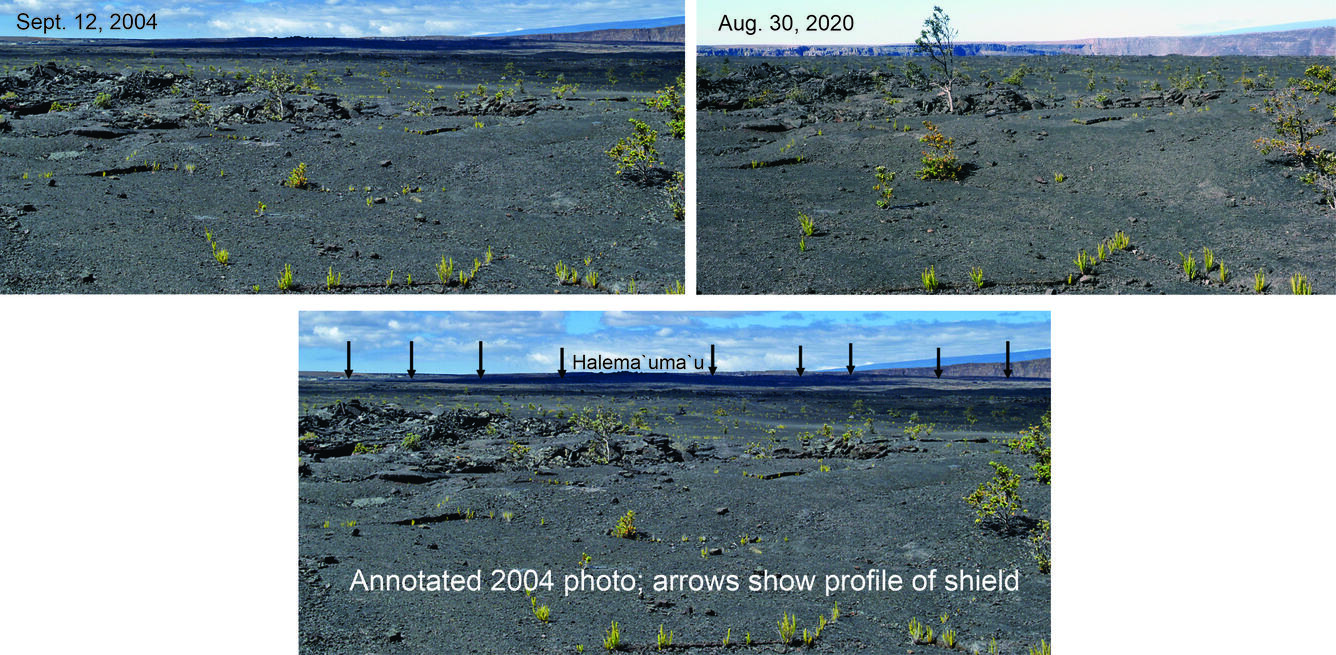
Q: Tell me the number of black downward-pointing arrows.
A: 9